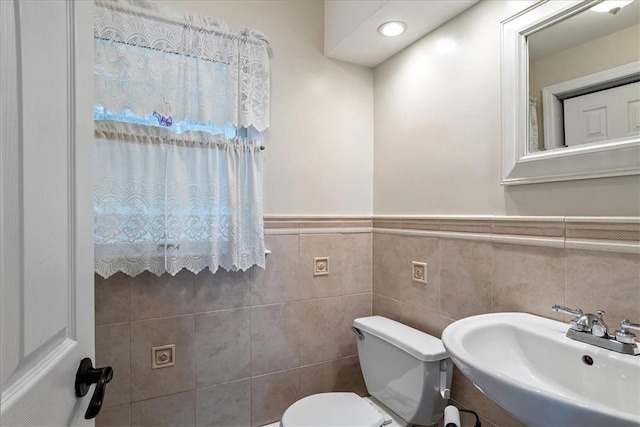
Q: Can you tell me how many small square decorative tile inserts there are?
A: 3